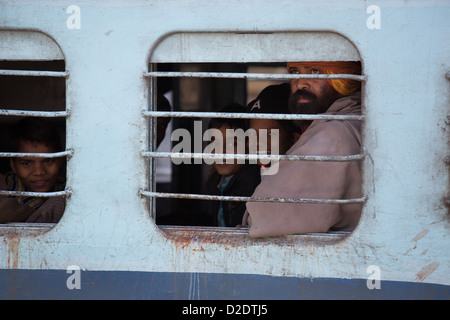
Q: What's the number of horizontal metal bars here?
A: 8